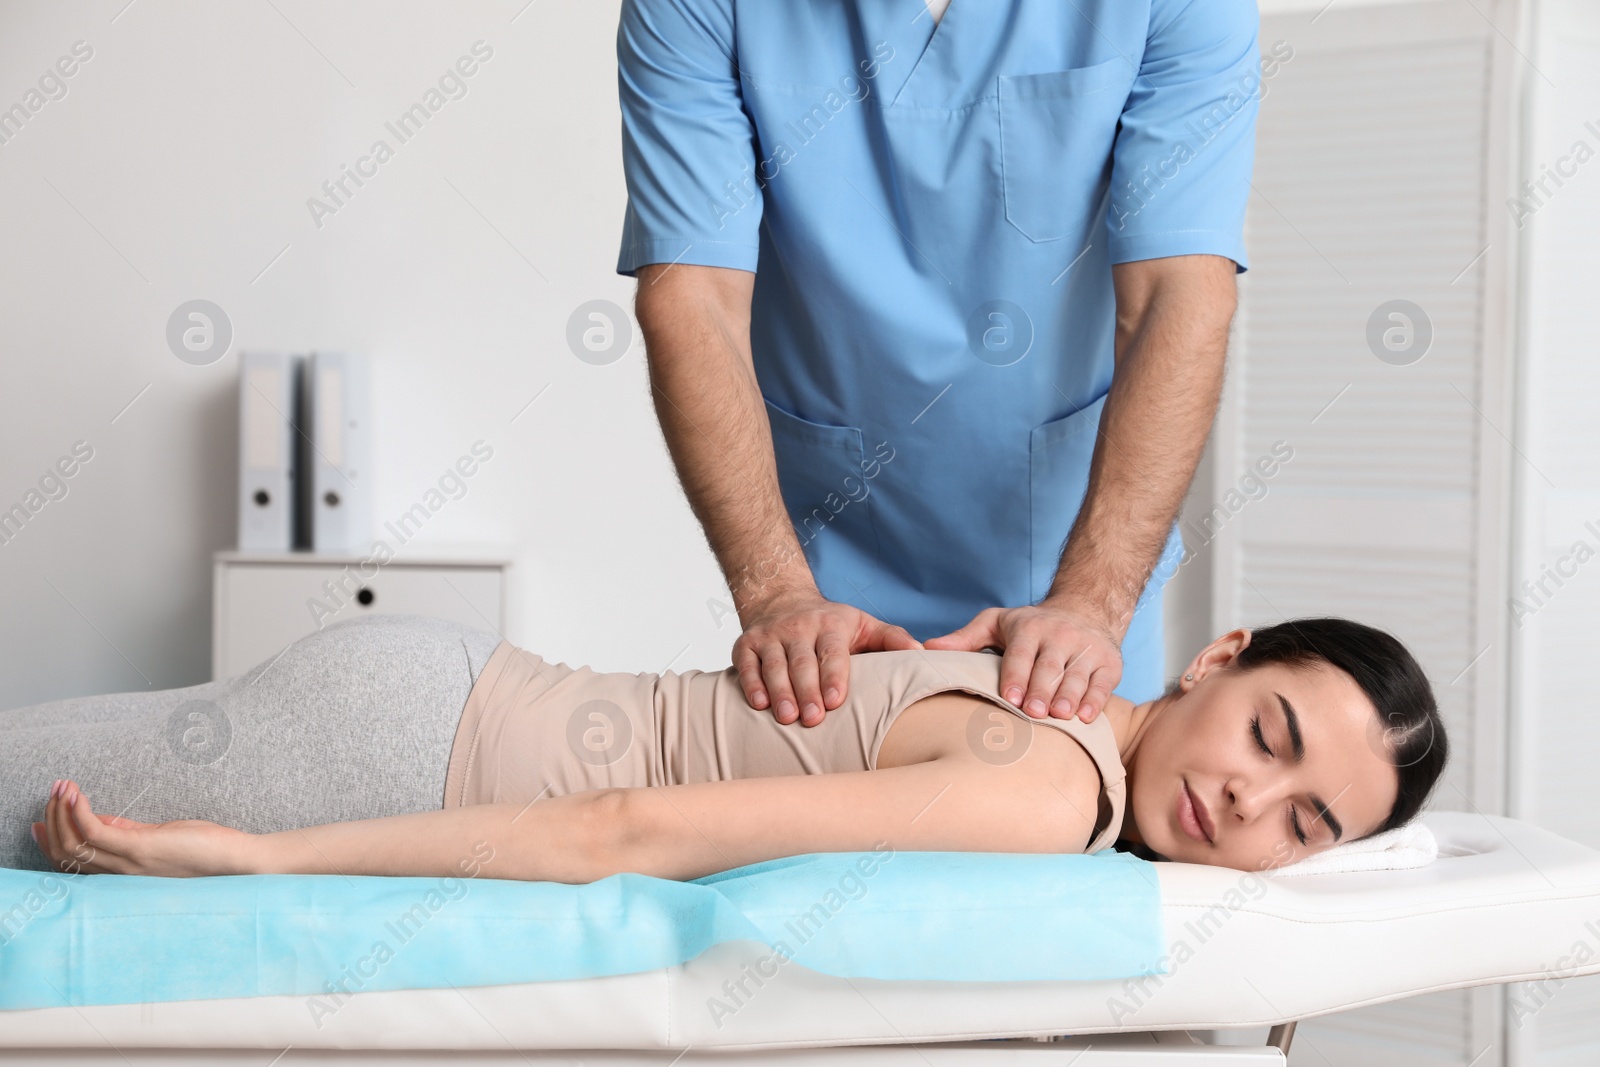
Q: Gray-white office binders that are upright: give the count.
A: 2